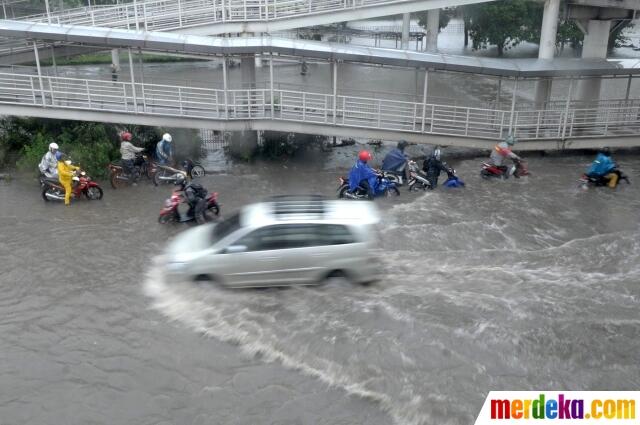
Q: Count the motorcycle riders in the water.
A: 10